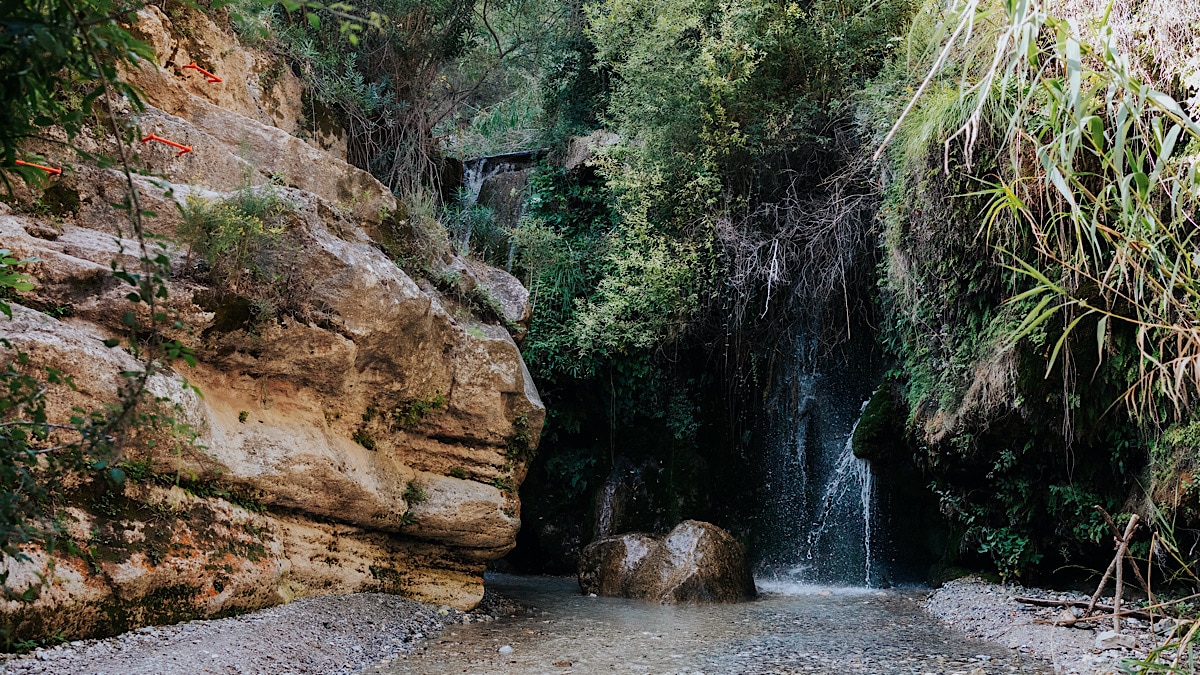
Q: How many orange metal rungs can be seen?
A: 3